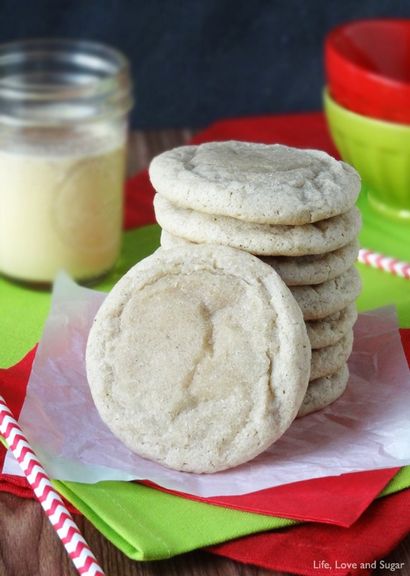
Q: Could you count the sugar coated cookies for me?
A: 8